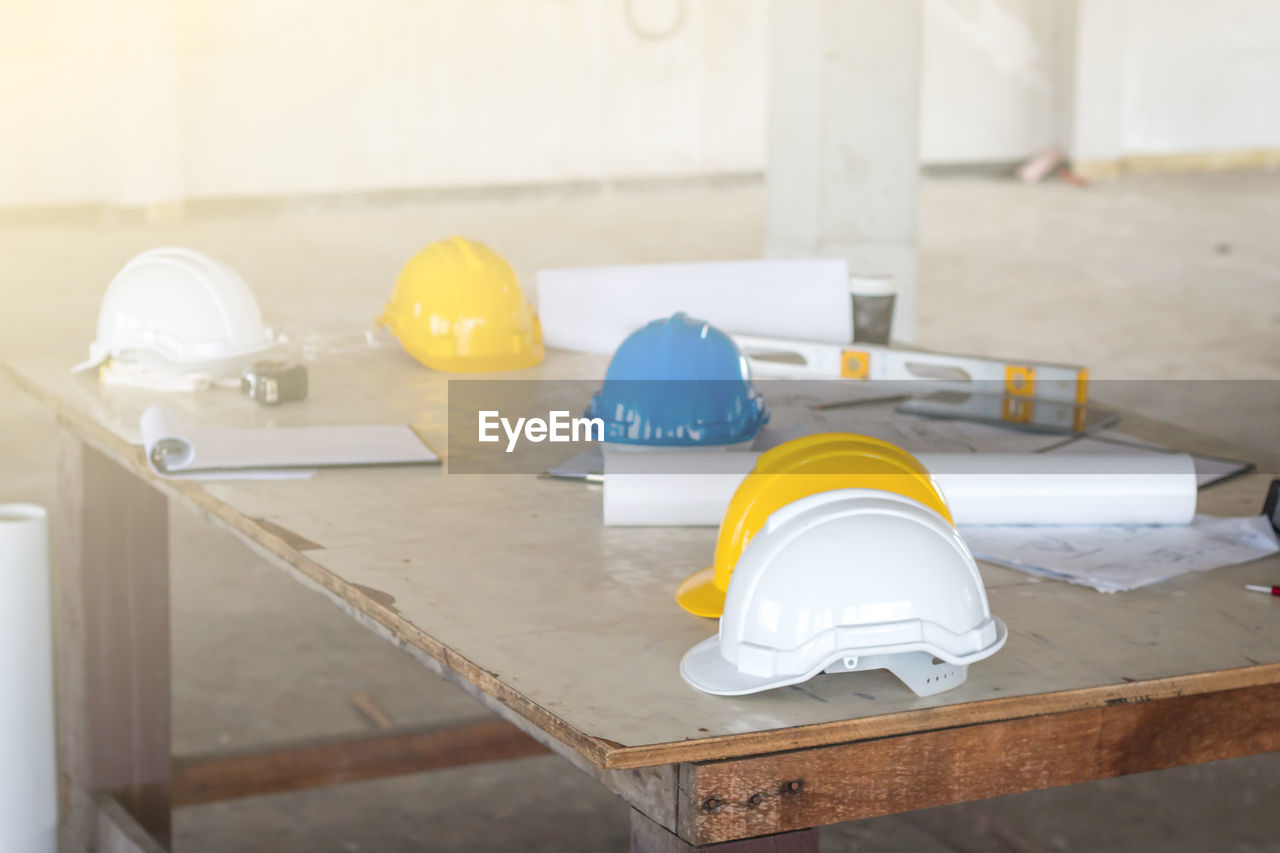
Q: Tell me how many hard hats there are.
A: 5